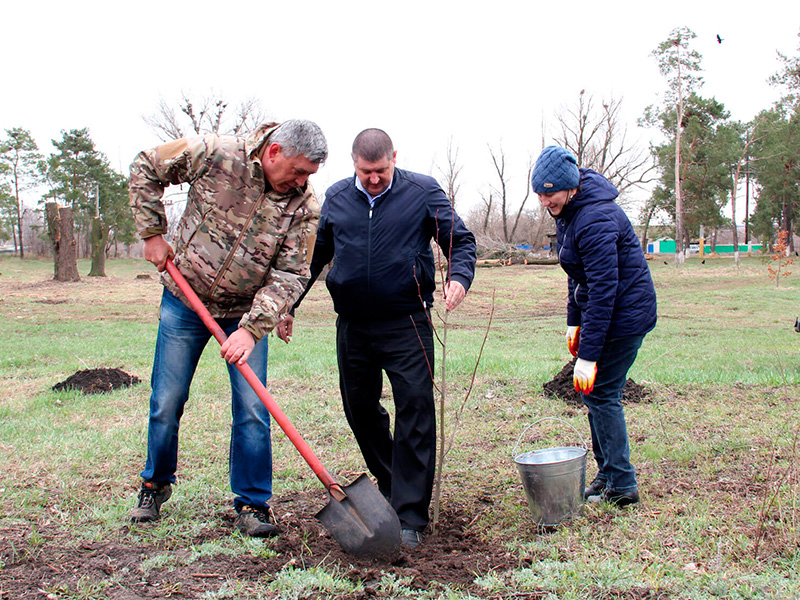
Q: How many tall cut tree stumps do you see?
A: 2